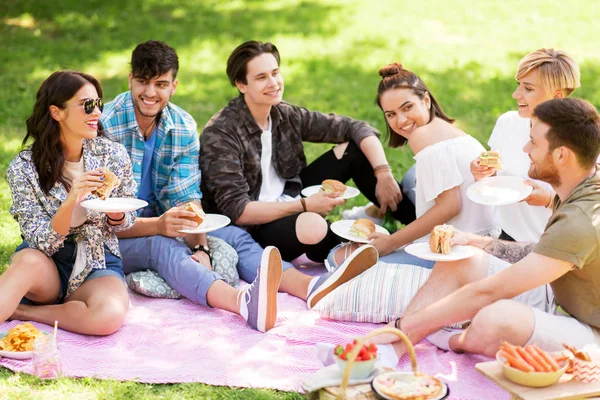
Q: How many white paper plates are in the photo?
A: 6